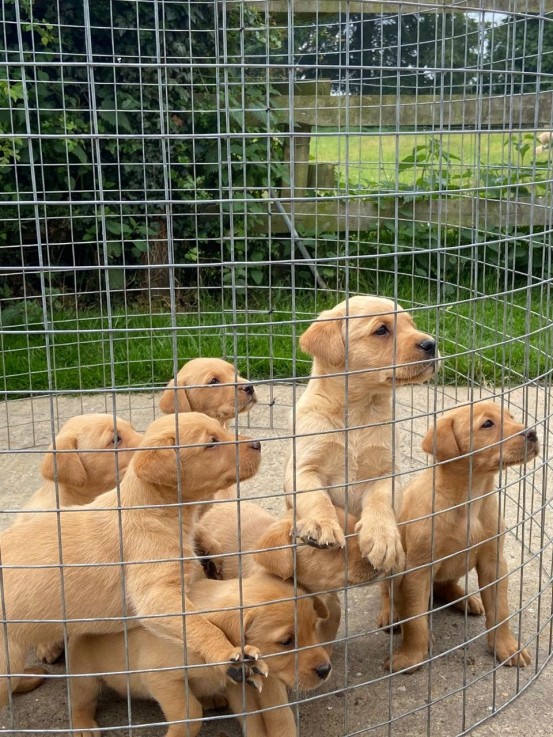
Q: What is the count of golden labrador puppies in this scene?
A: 7